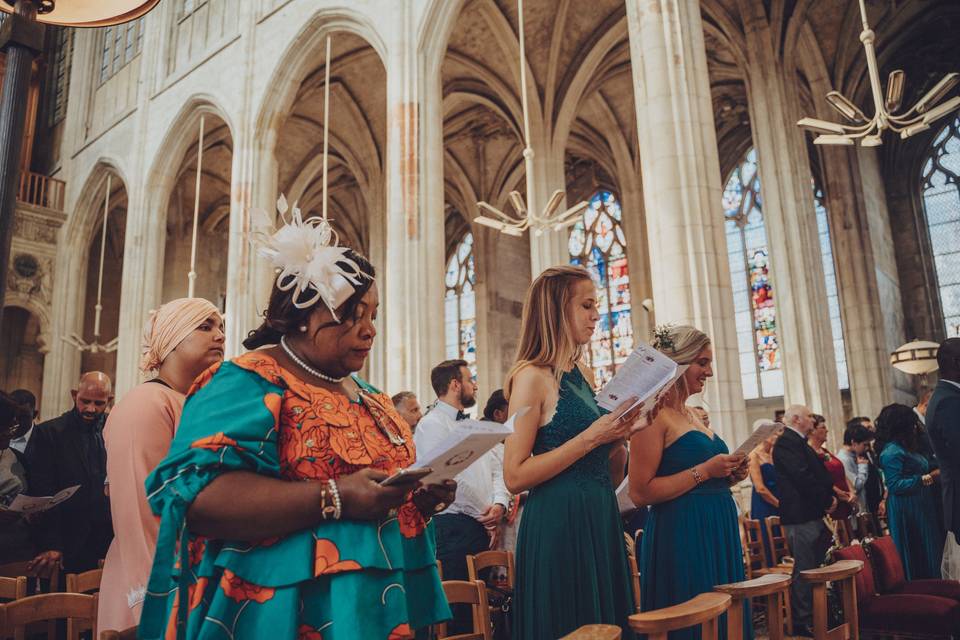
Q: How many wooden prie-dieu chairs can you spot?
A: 4